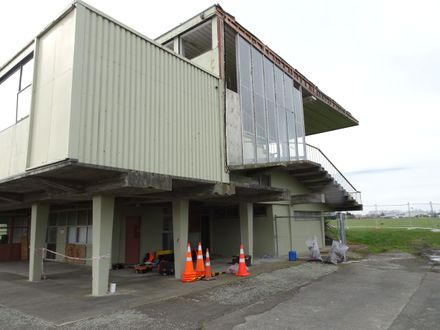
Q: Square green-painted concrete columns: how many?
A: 4